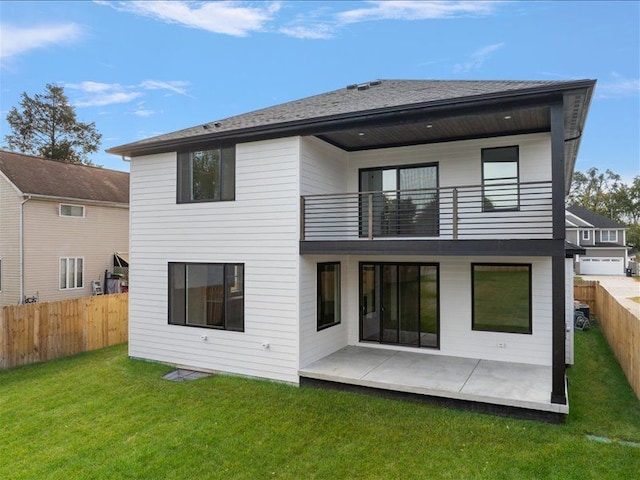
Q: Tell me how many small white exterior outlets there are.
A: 3